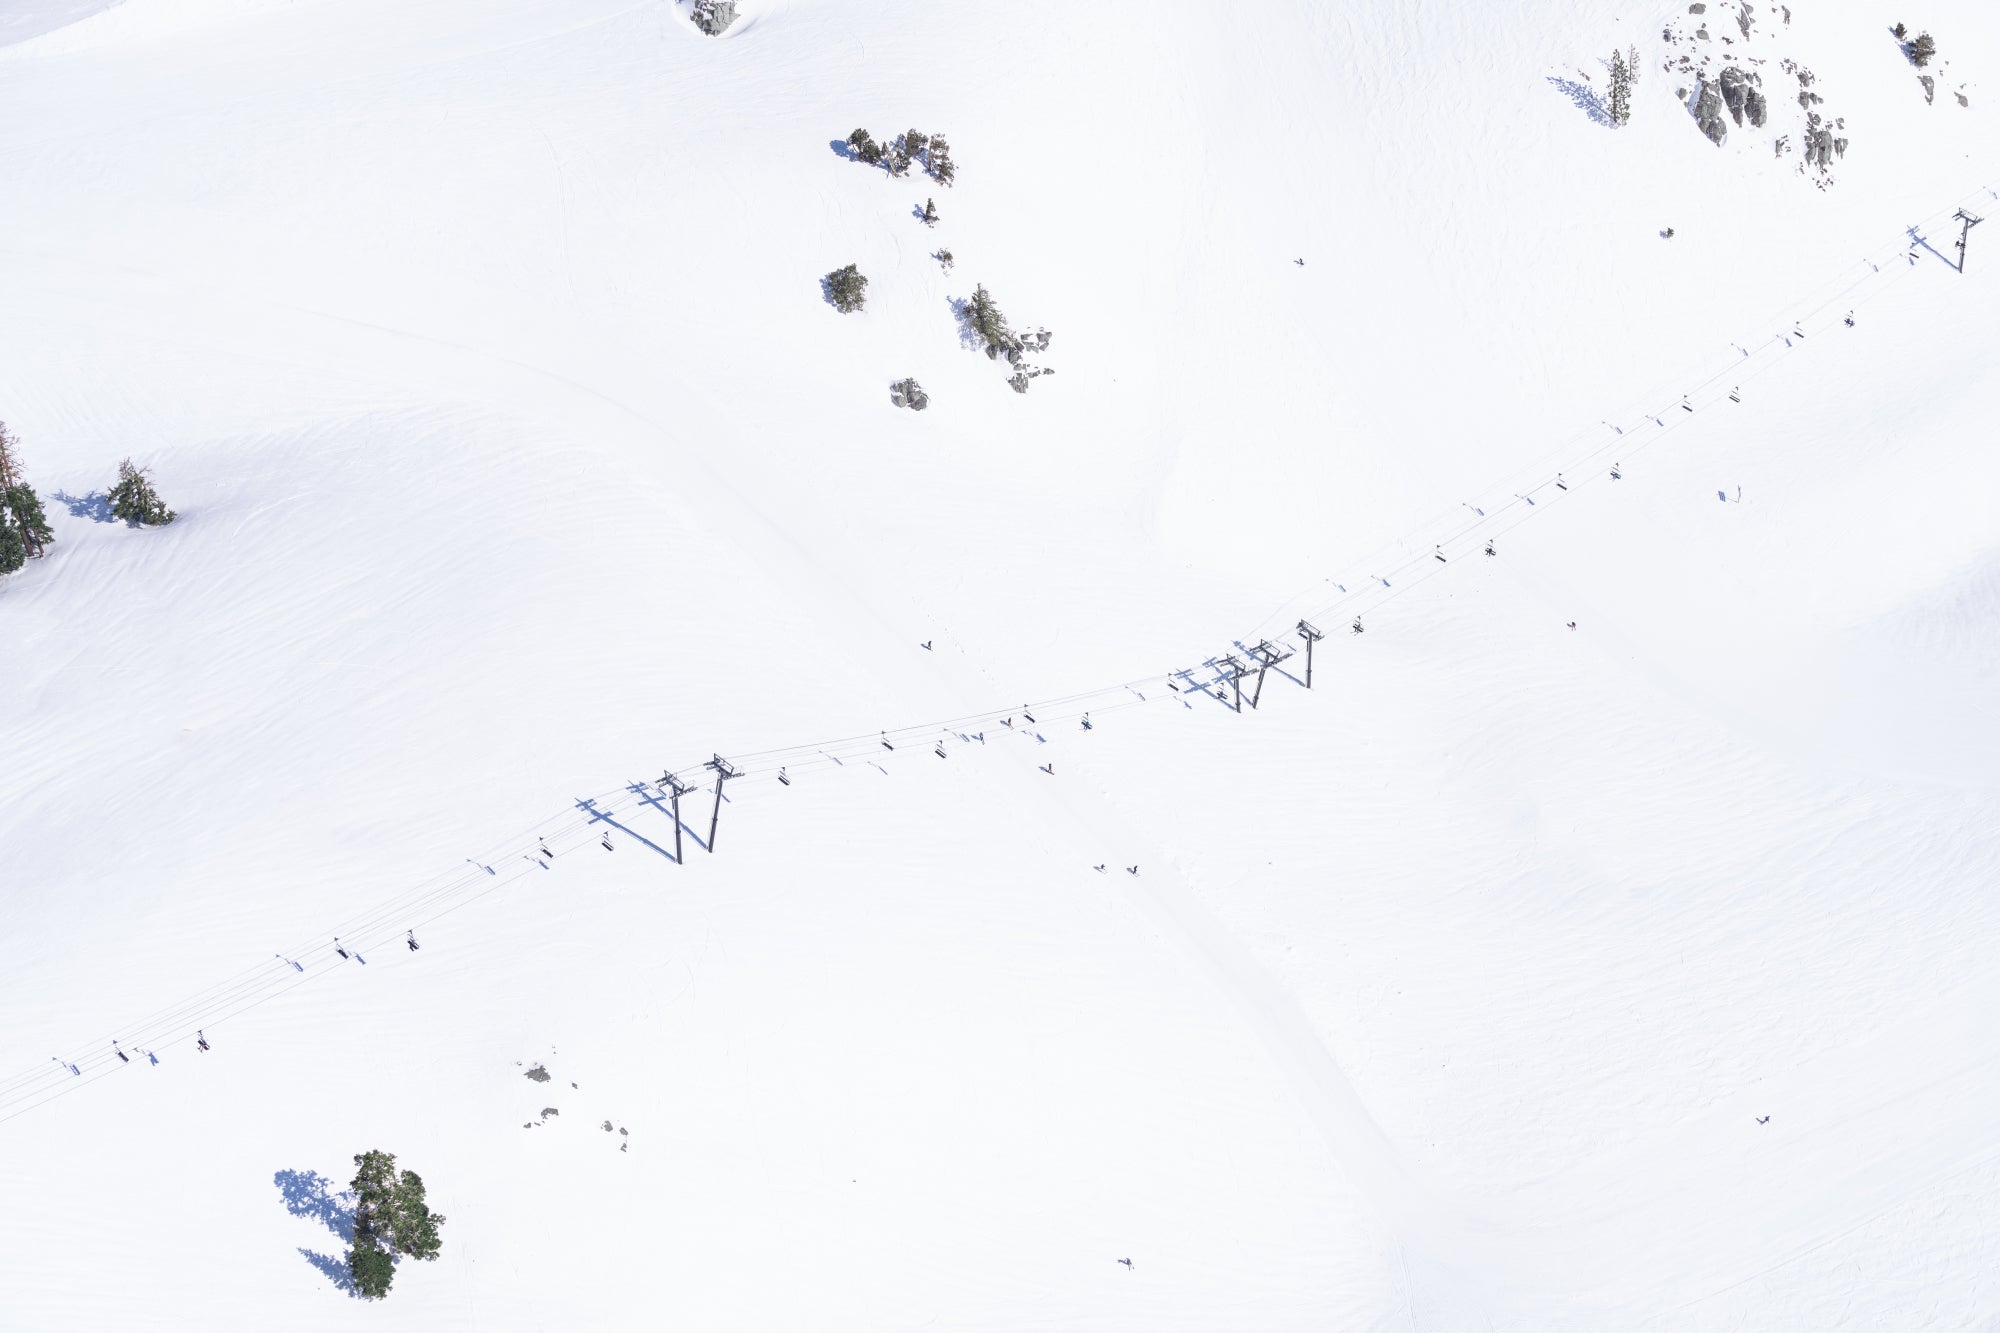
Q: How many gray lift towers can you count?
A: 6